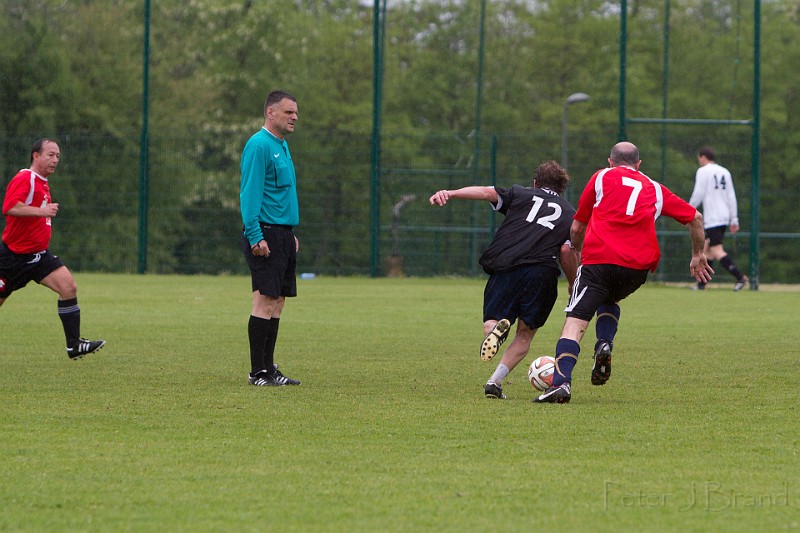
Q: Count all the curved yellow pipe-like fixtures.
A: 0